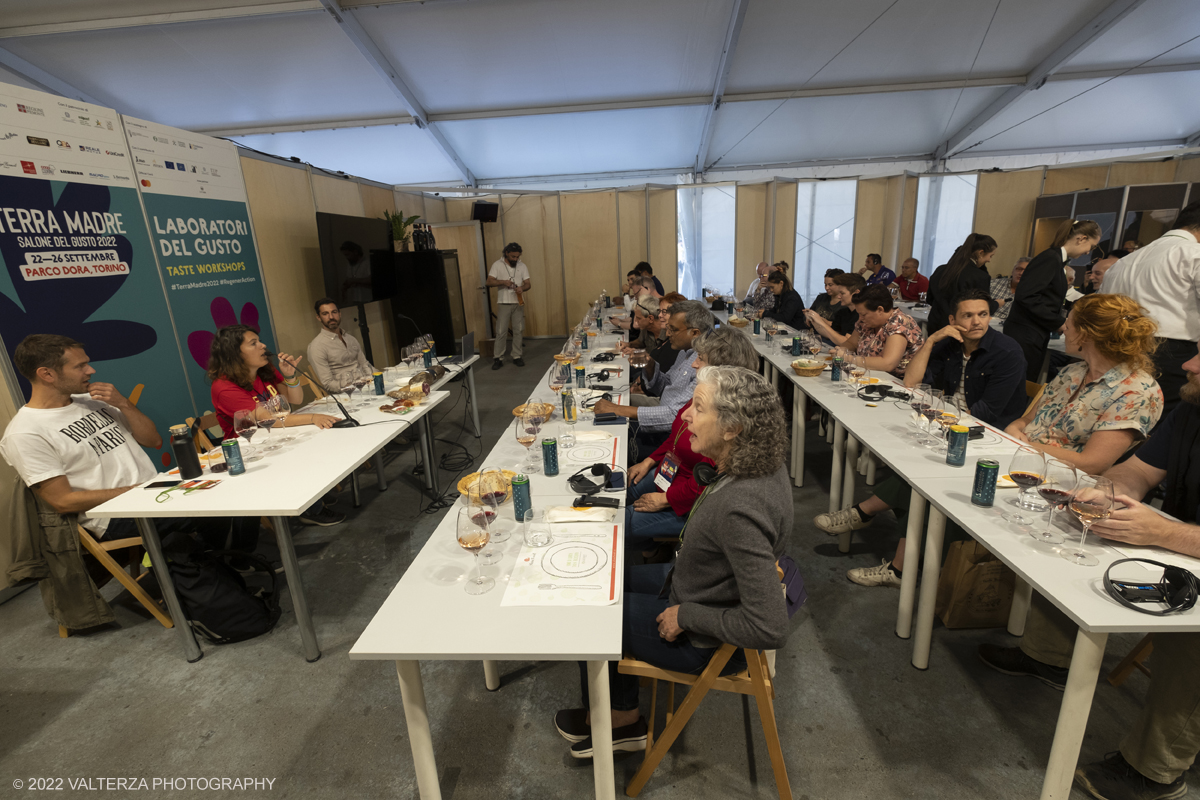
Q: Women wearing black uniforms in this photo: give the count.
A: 2